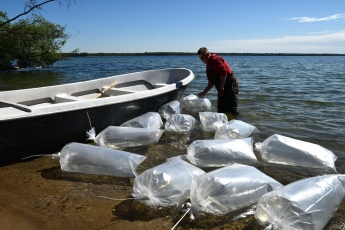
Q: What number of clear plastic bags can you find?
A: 13